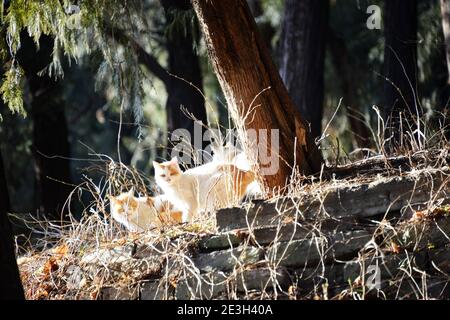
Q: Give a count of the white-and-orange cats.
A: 2